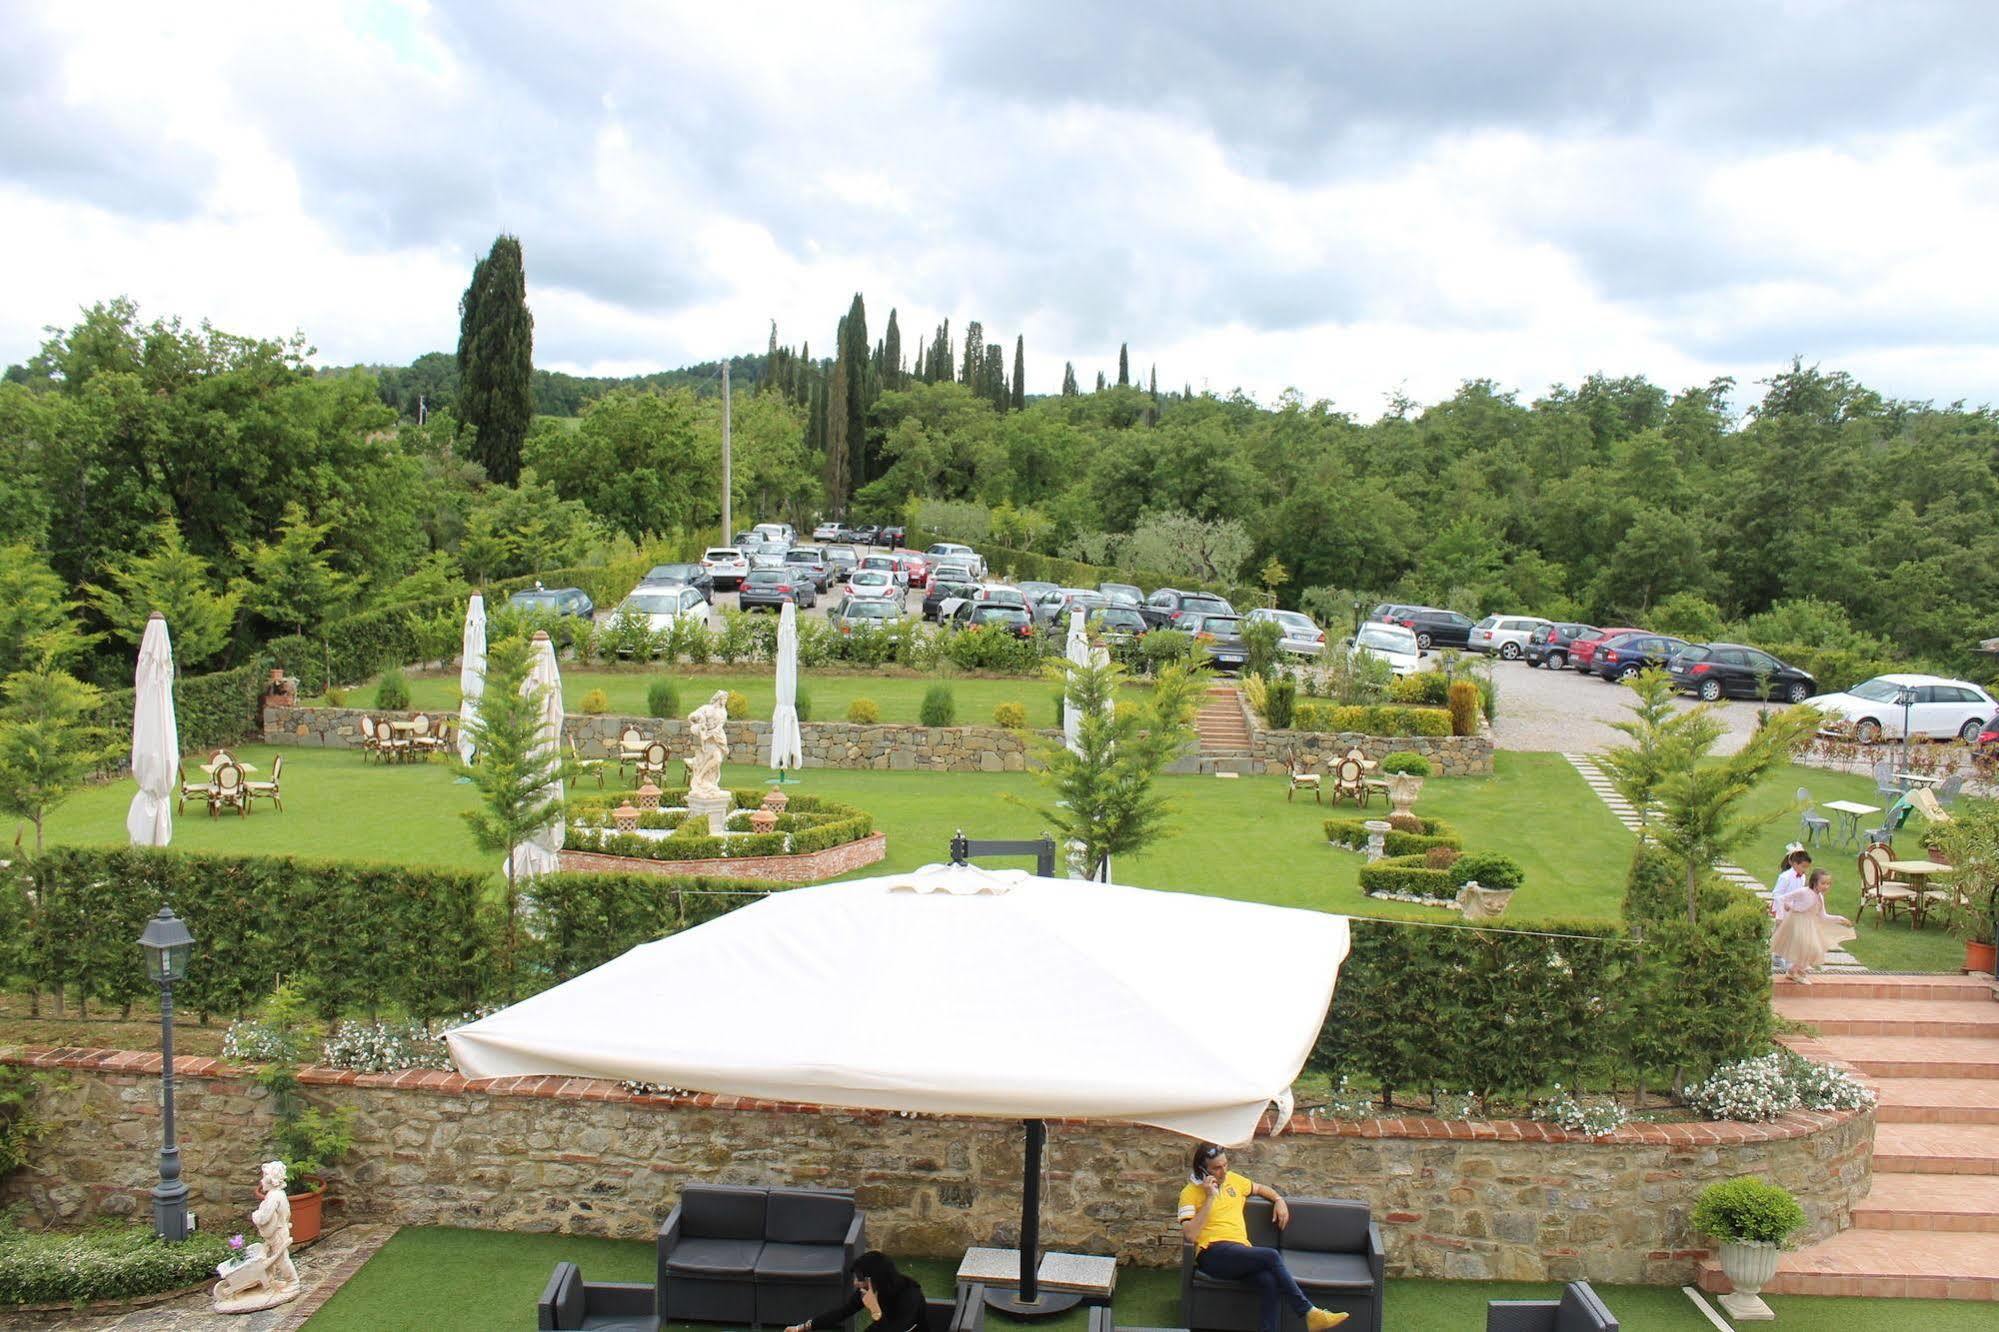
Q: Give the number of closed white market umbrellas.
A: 6